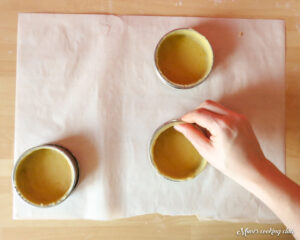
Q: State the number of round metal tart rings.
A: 3